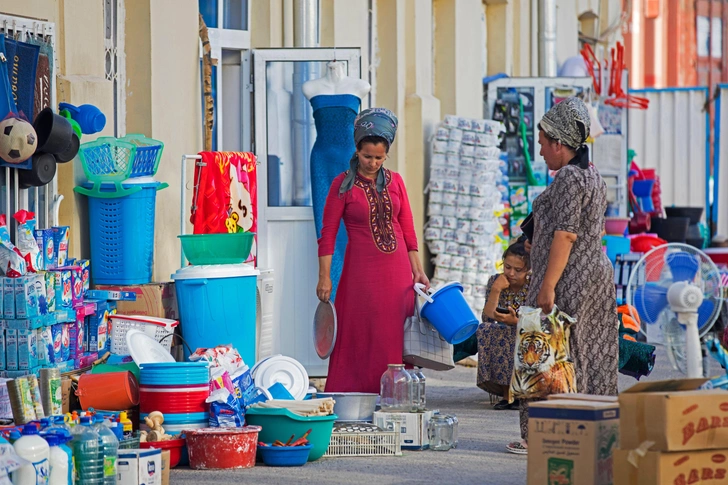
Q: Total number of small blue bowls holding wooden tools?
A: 1